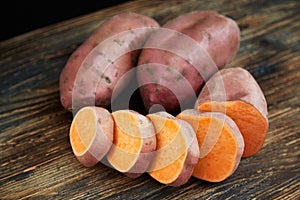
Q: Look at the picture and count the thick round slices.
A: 4